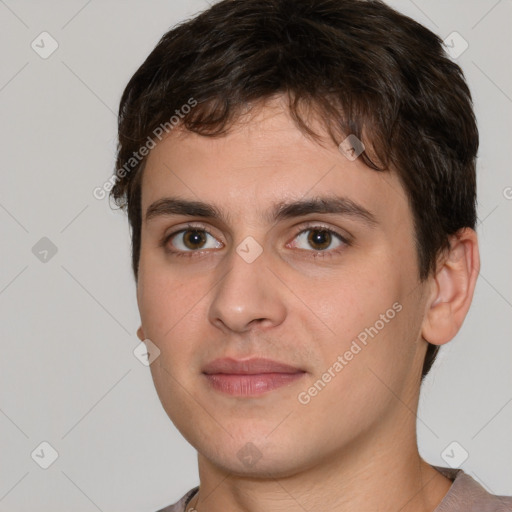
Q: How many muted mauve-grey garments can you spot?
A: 1